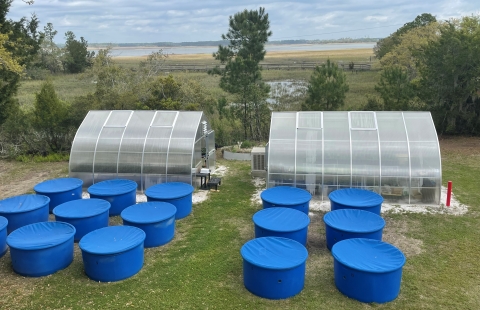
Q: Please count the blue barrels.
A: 15